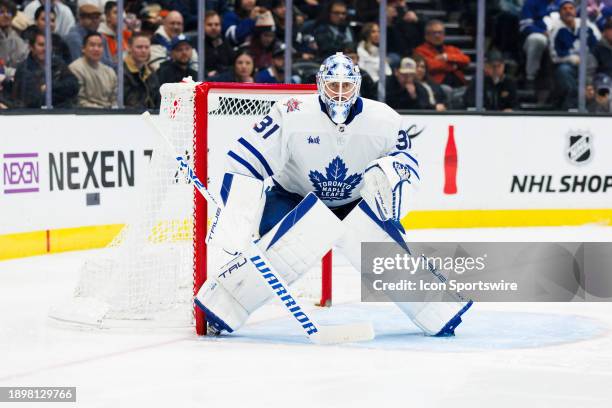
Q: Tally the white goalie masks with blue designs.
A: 1